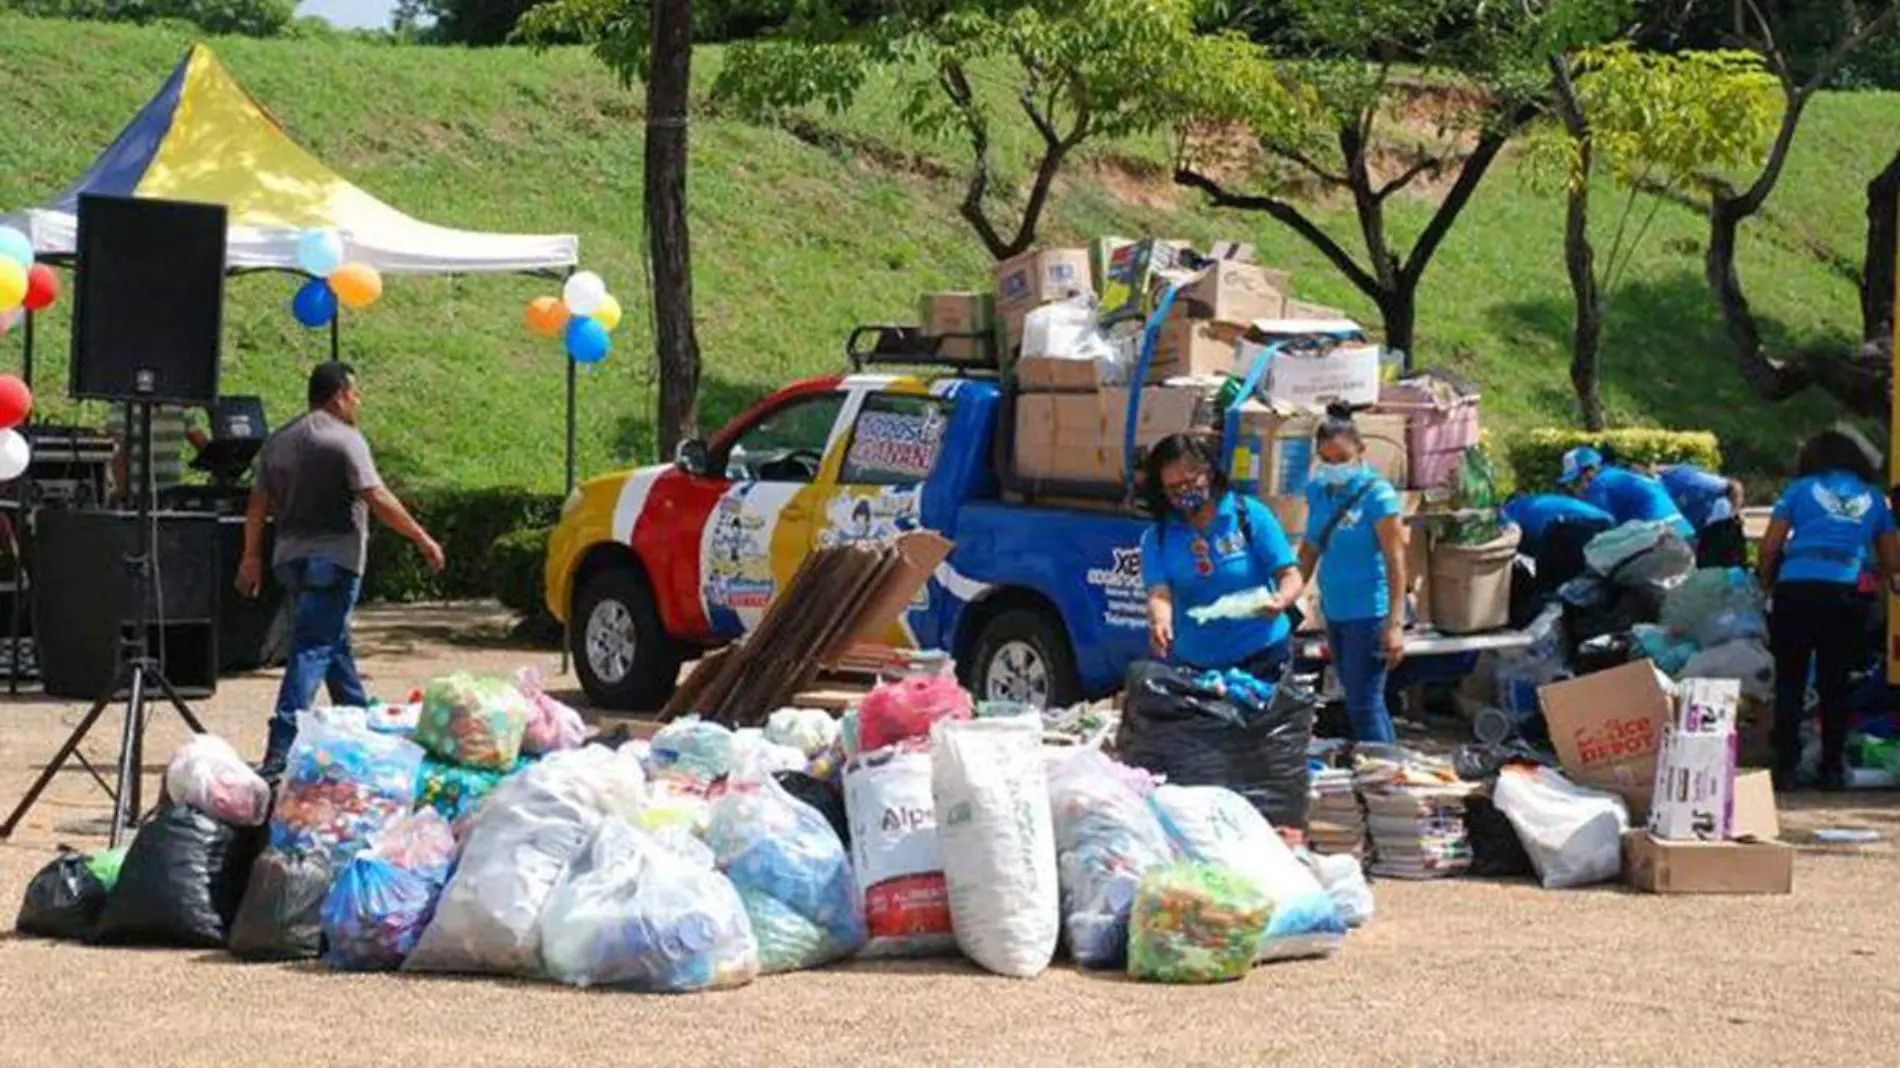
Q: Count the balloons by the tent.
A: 13